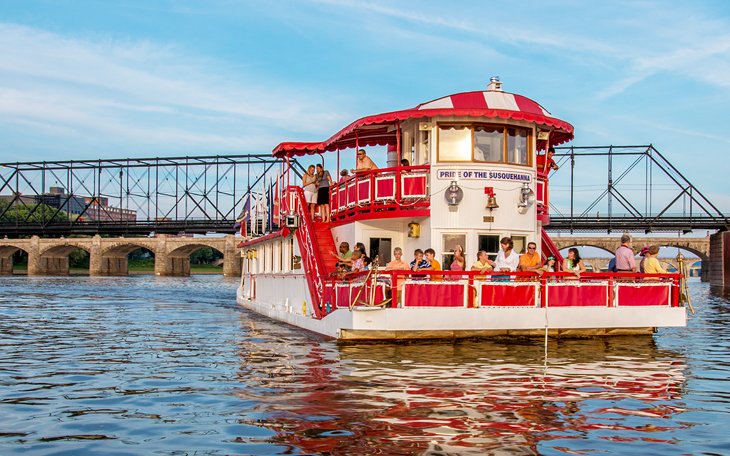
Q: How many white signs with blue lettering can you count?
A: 1